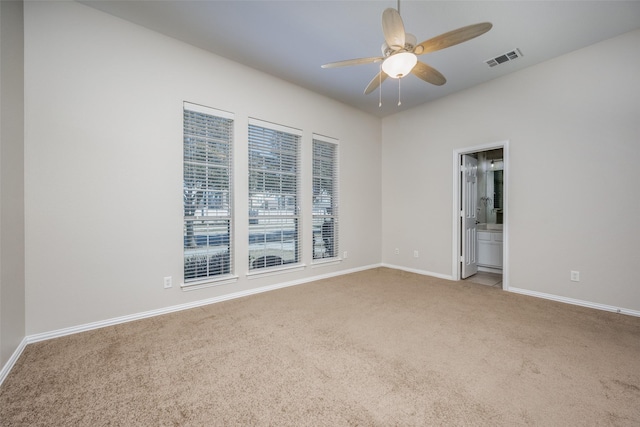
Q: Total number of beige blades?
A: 5